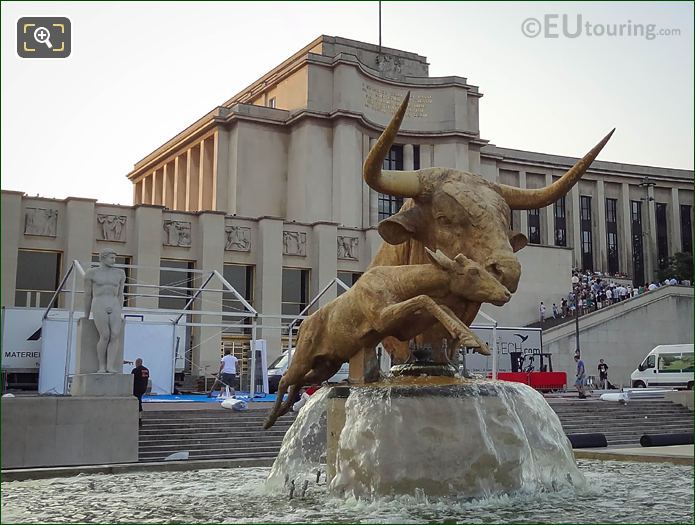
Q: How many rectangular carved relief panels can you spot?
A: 6